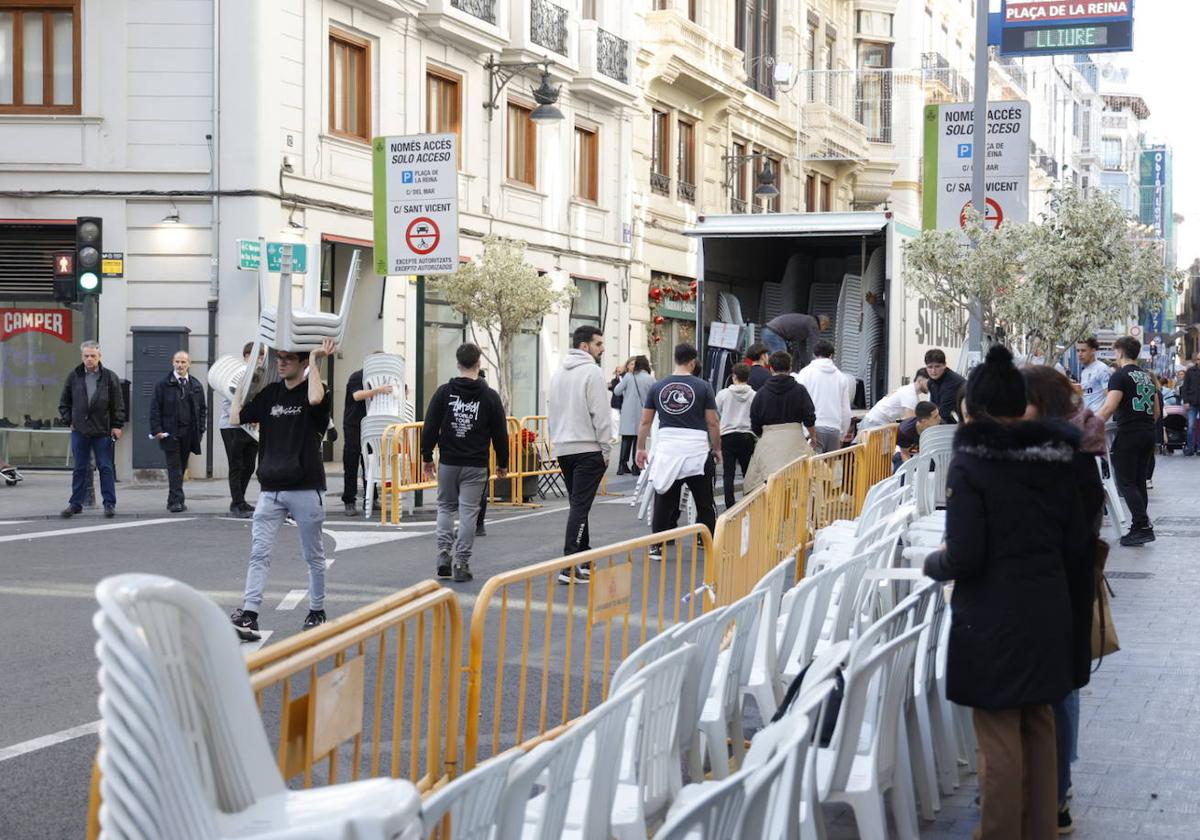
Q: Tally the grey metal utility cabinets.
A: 1